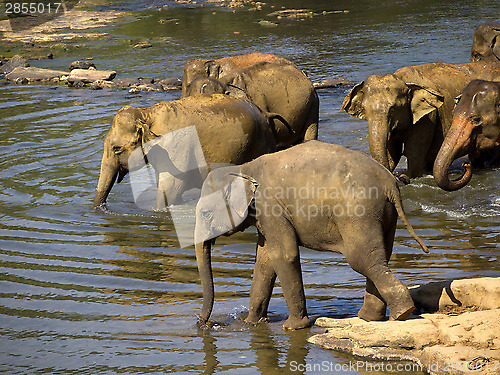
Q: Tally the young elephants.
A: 1